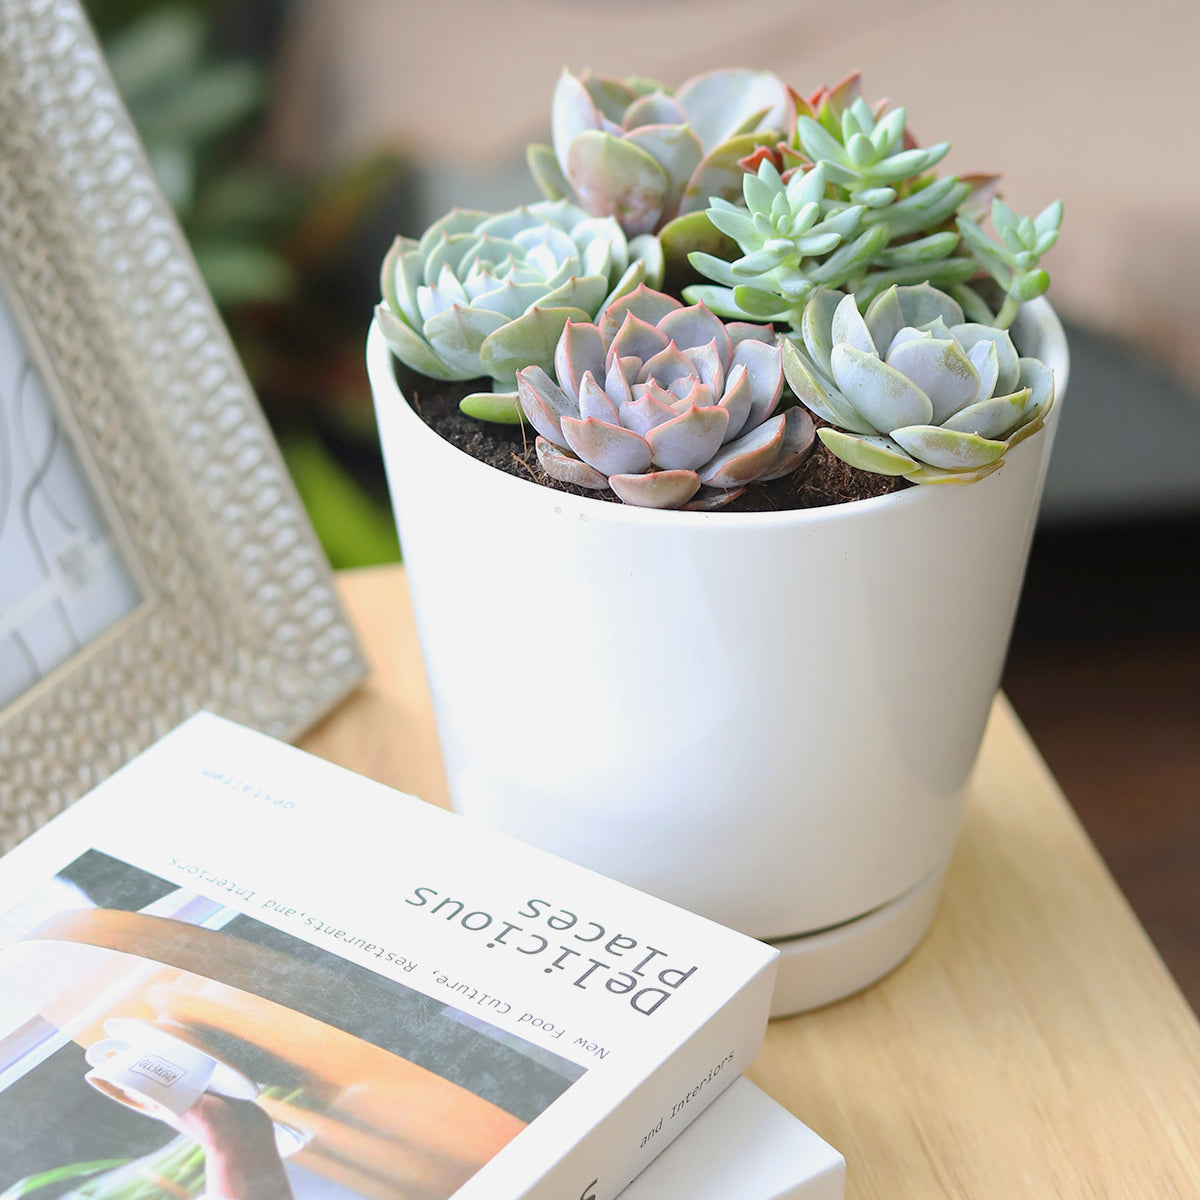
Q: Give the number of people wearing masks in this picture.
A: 0